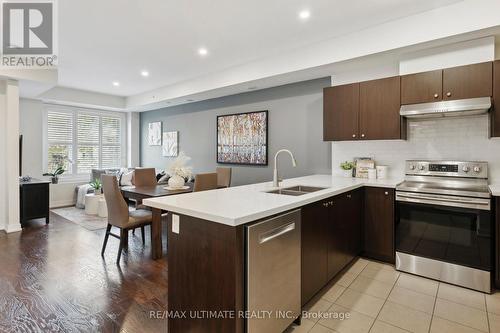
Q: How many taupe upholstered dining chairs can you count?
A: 4